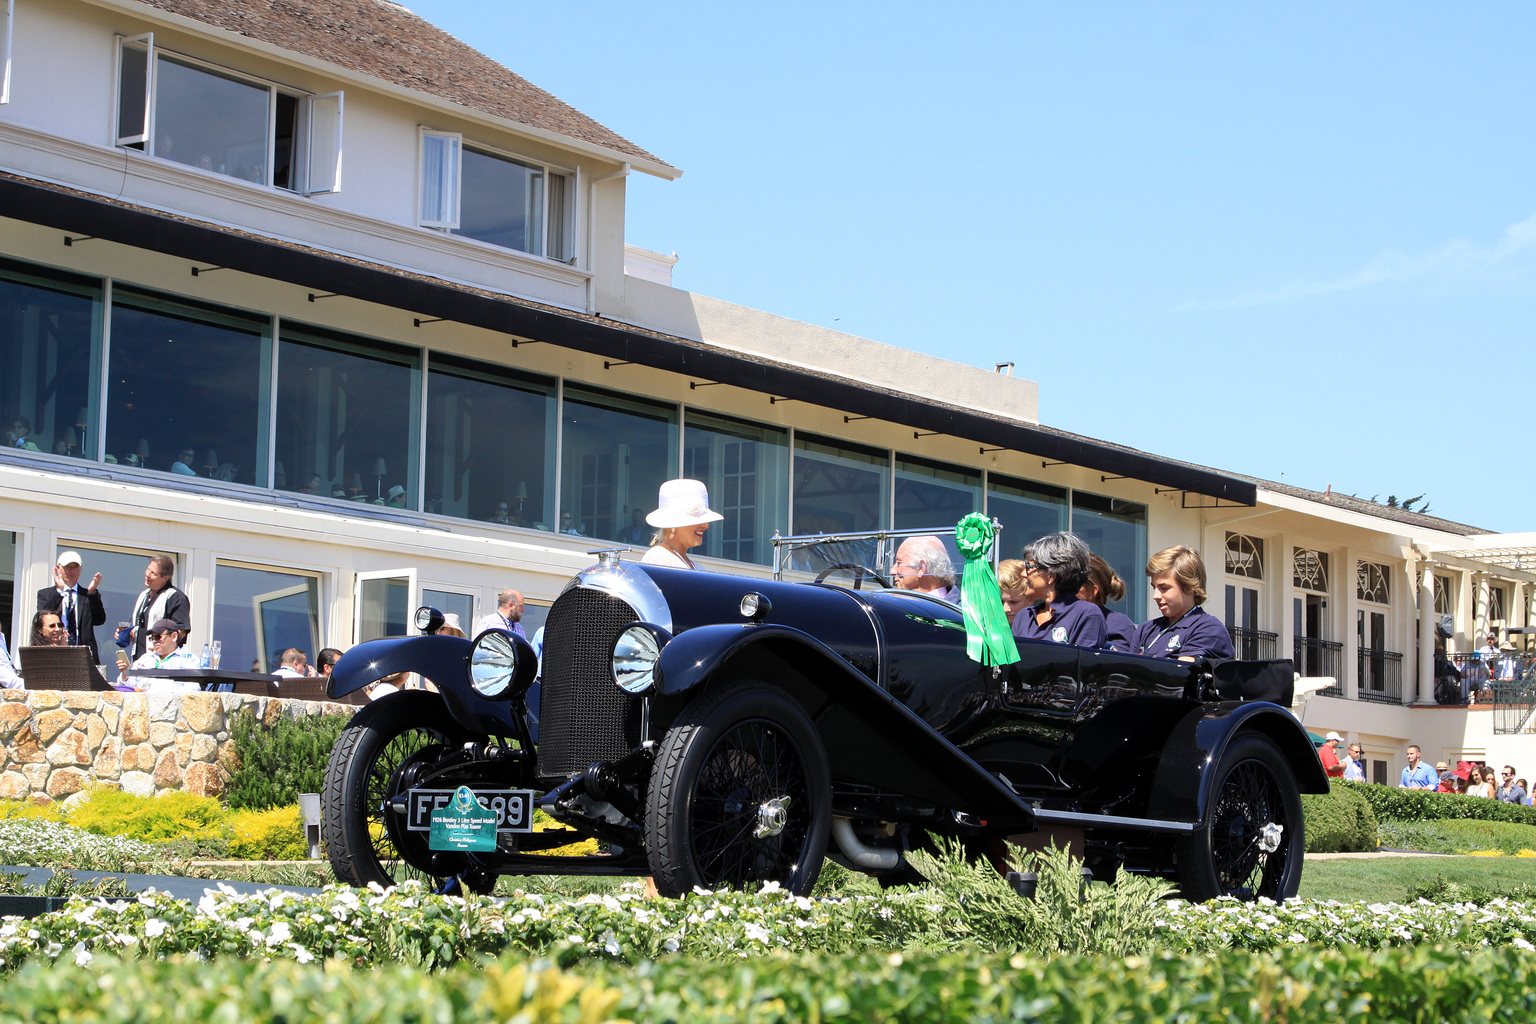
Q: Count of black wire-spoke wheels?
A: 3